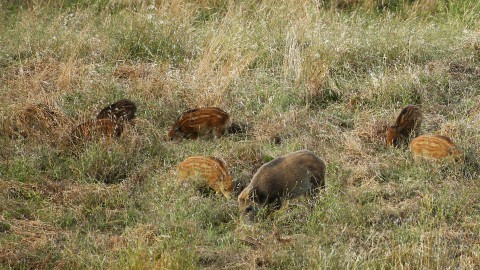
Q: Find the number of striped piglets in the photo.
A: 6